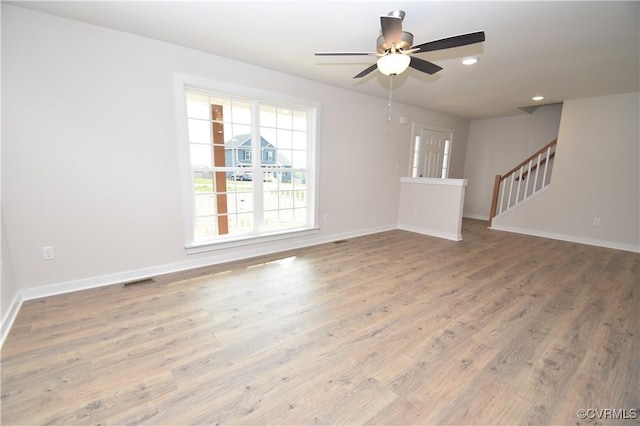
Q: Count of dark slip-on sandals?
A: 0